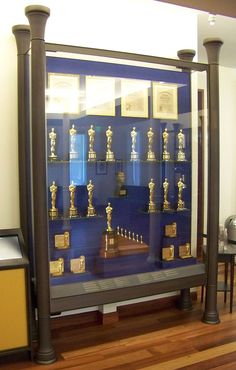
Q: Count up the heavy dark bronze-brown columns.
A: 4